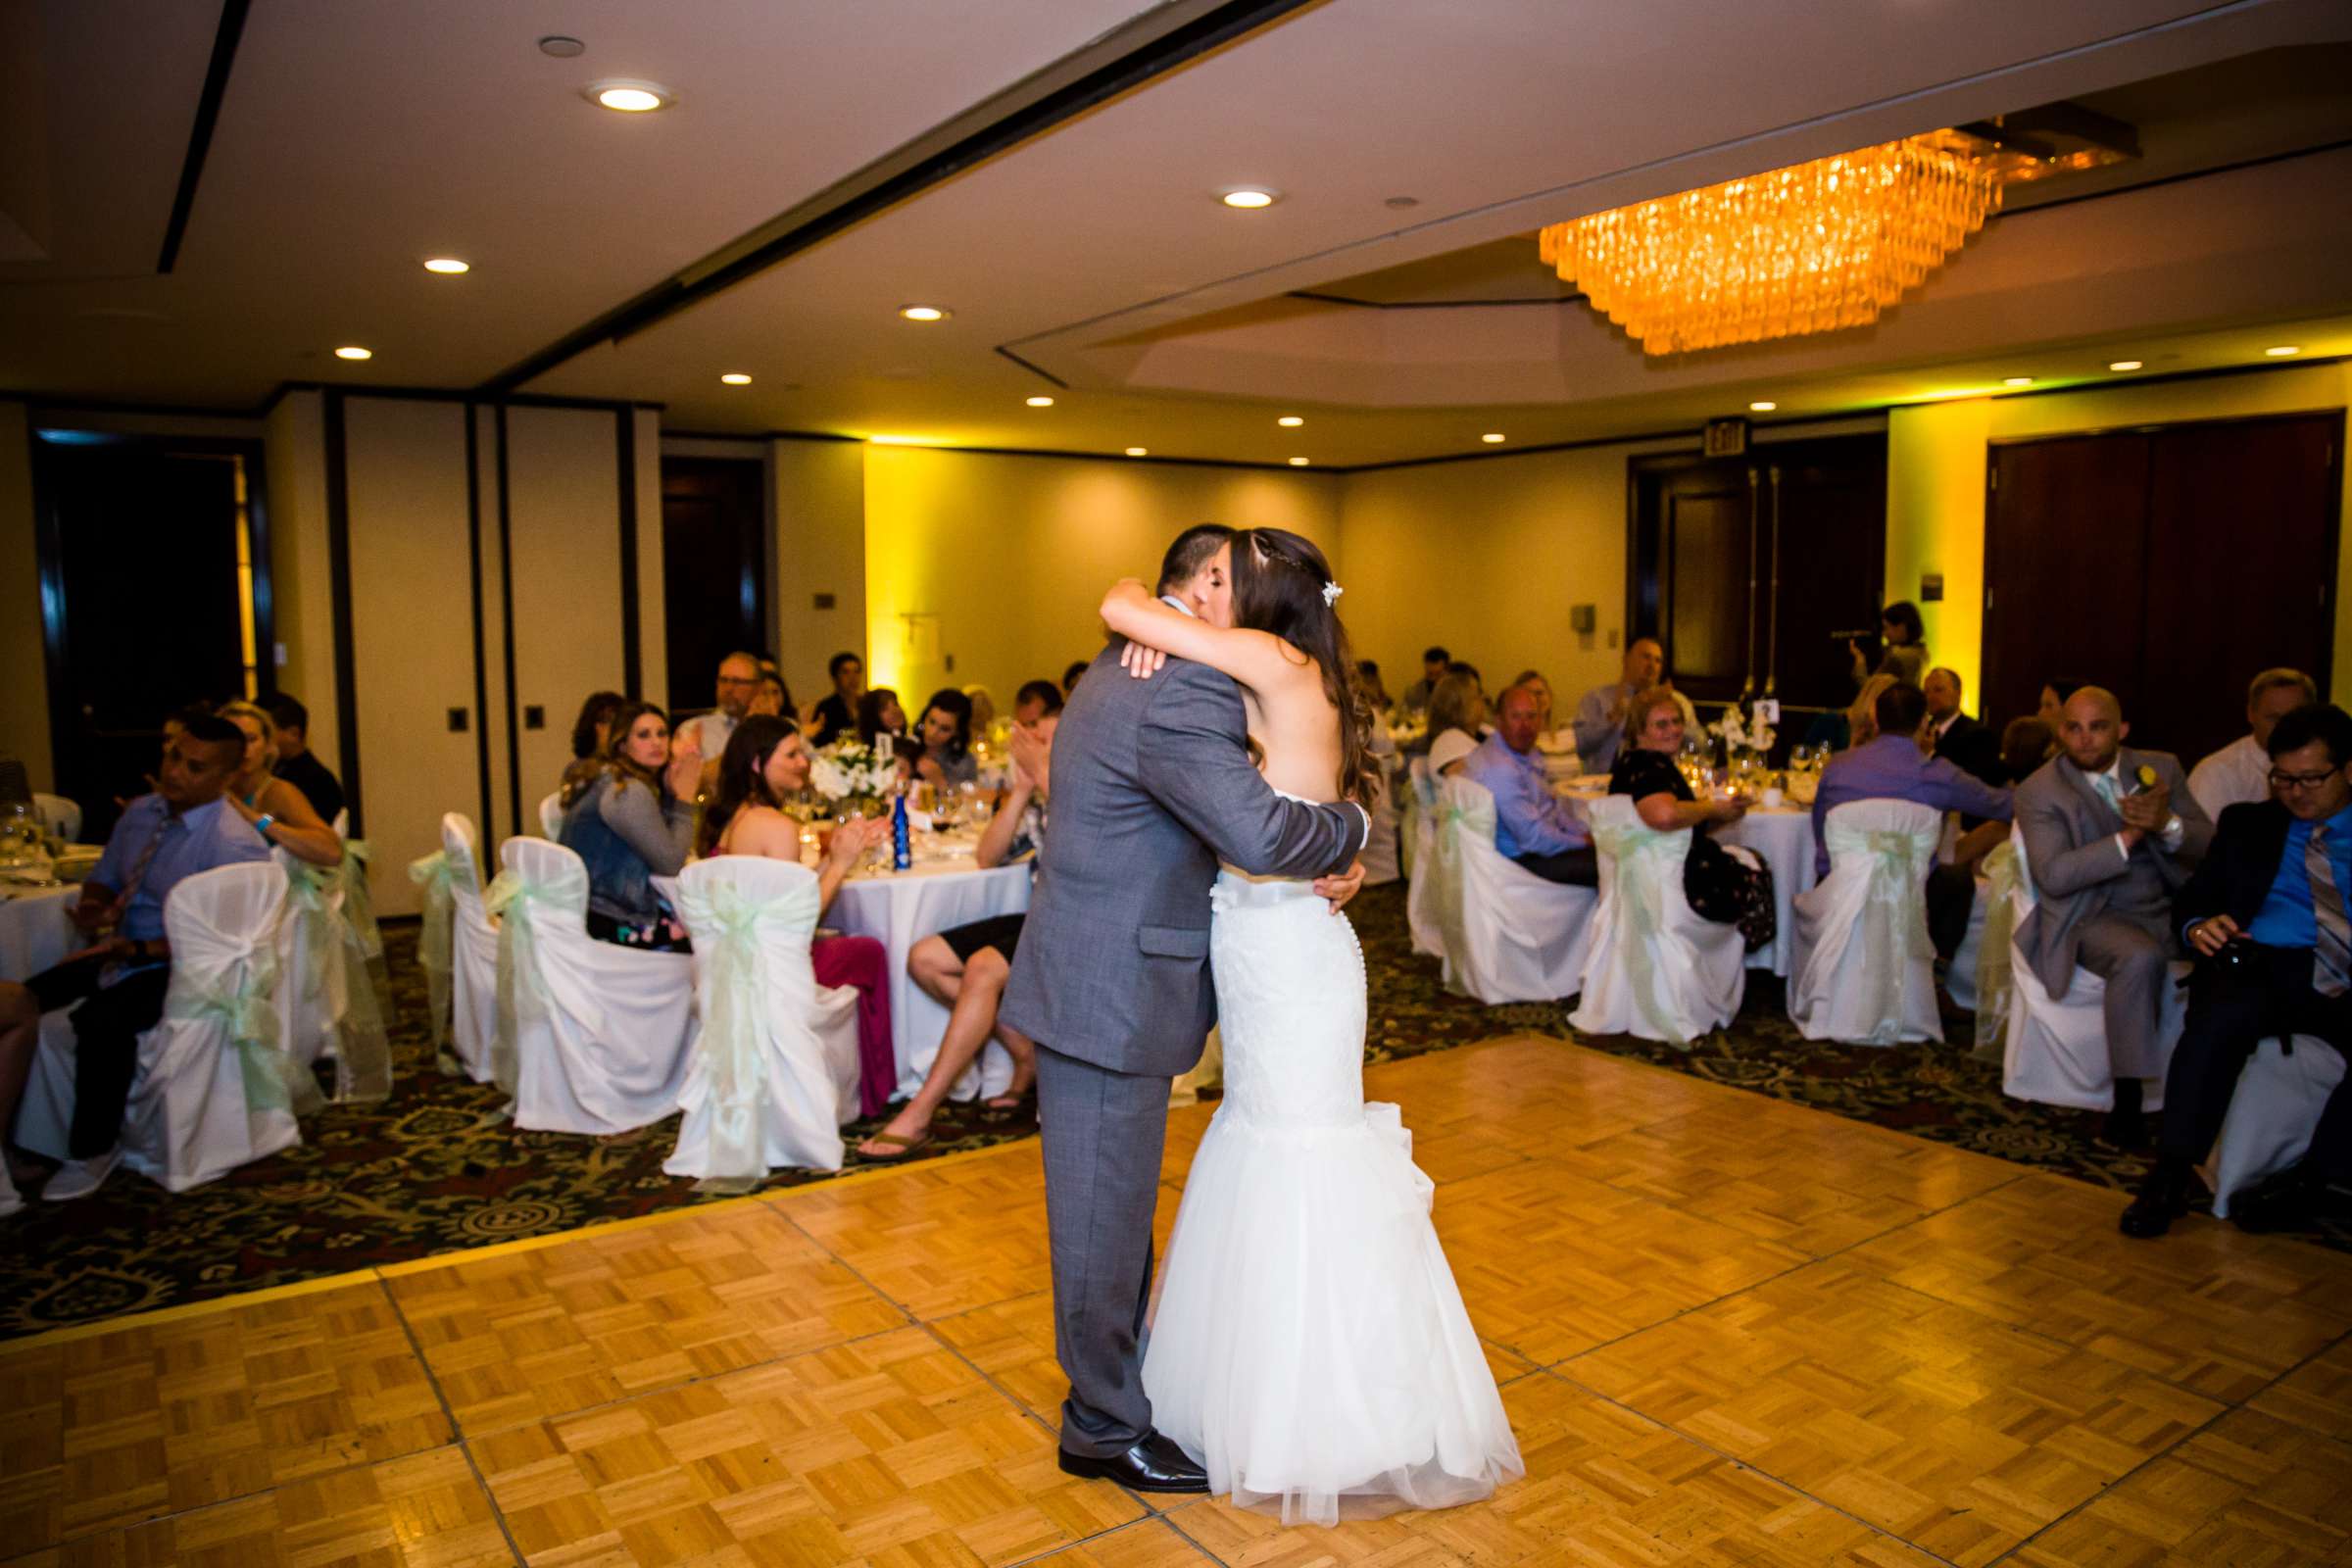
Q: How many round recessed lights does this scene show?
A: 15